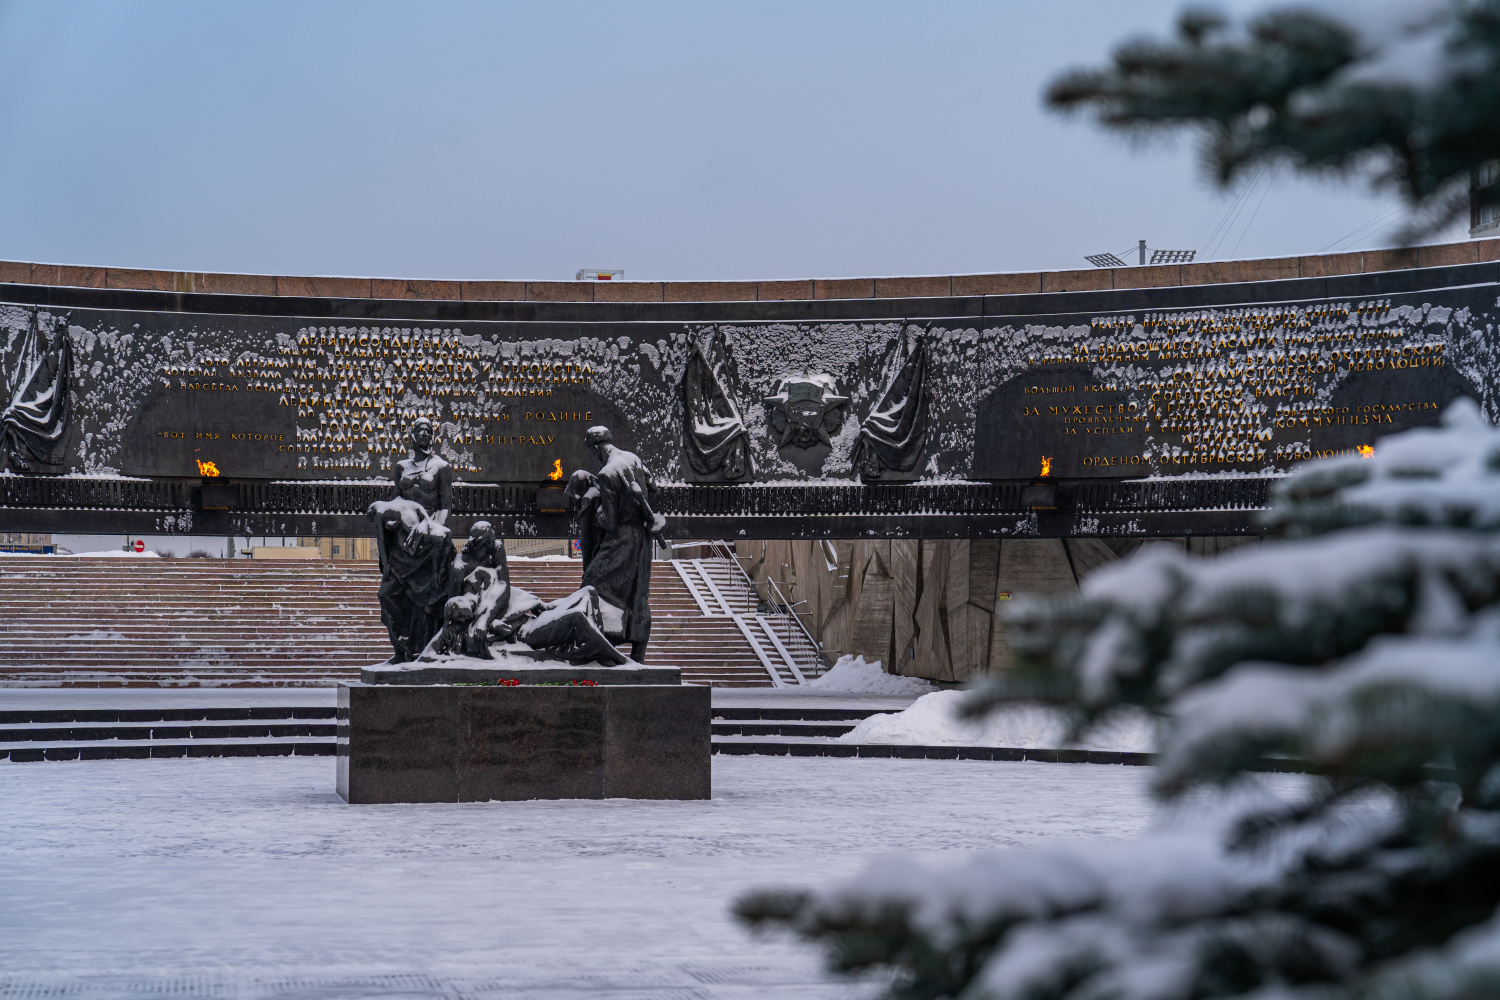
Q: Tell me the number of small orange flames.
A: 4